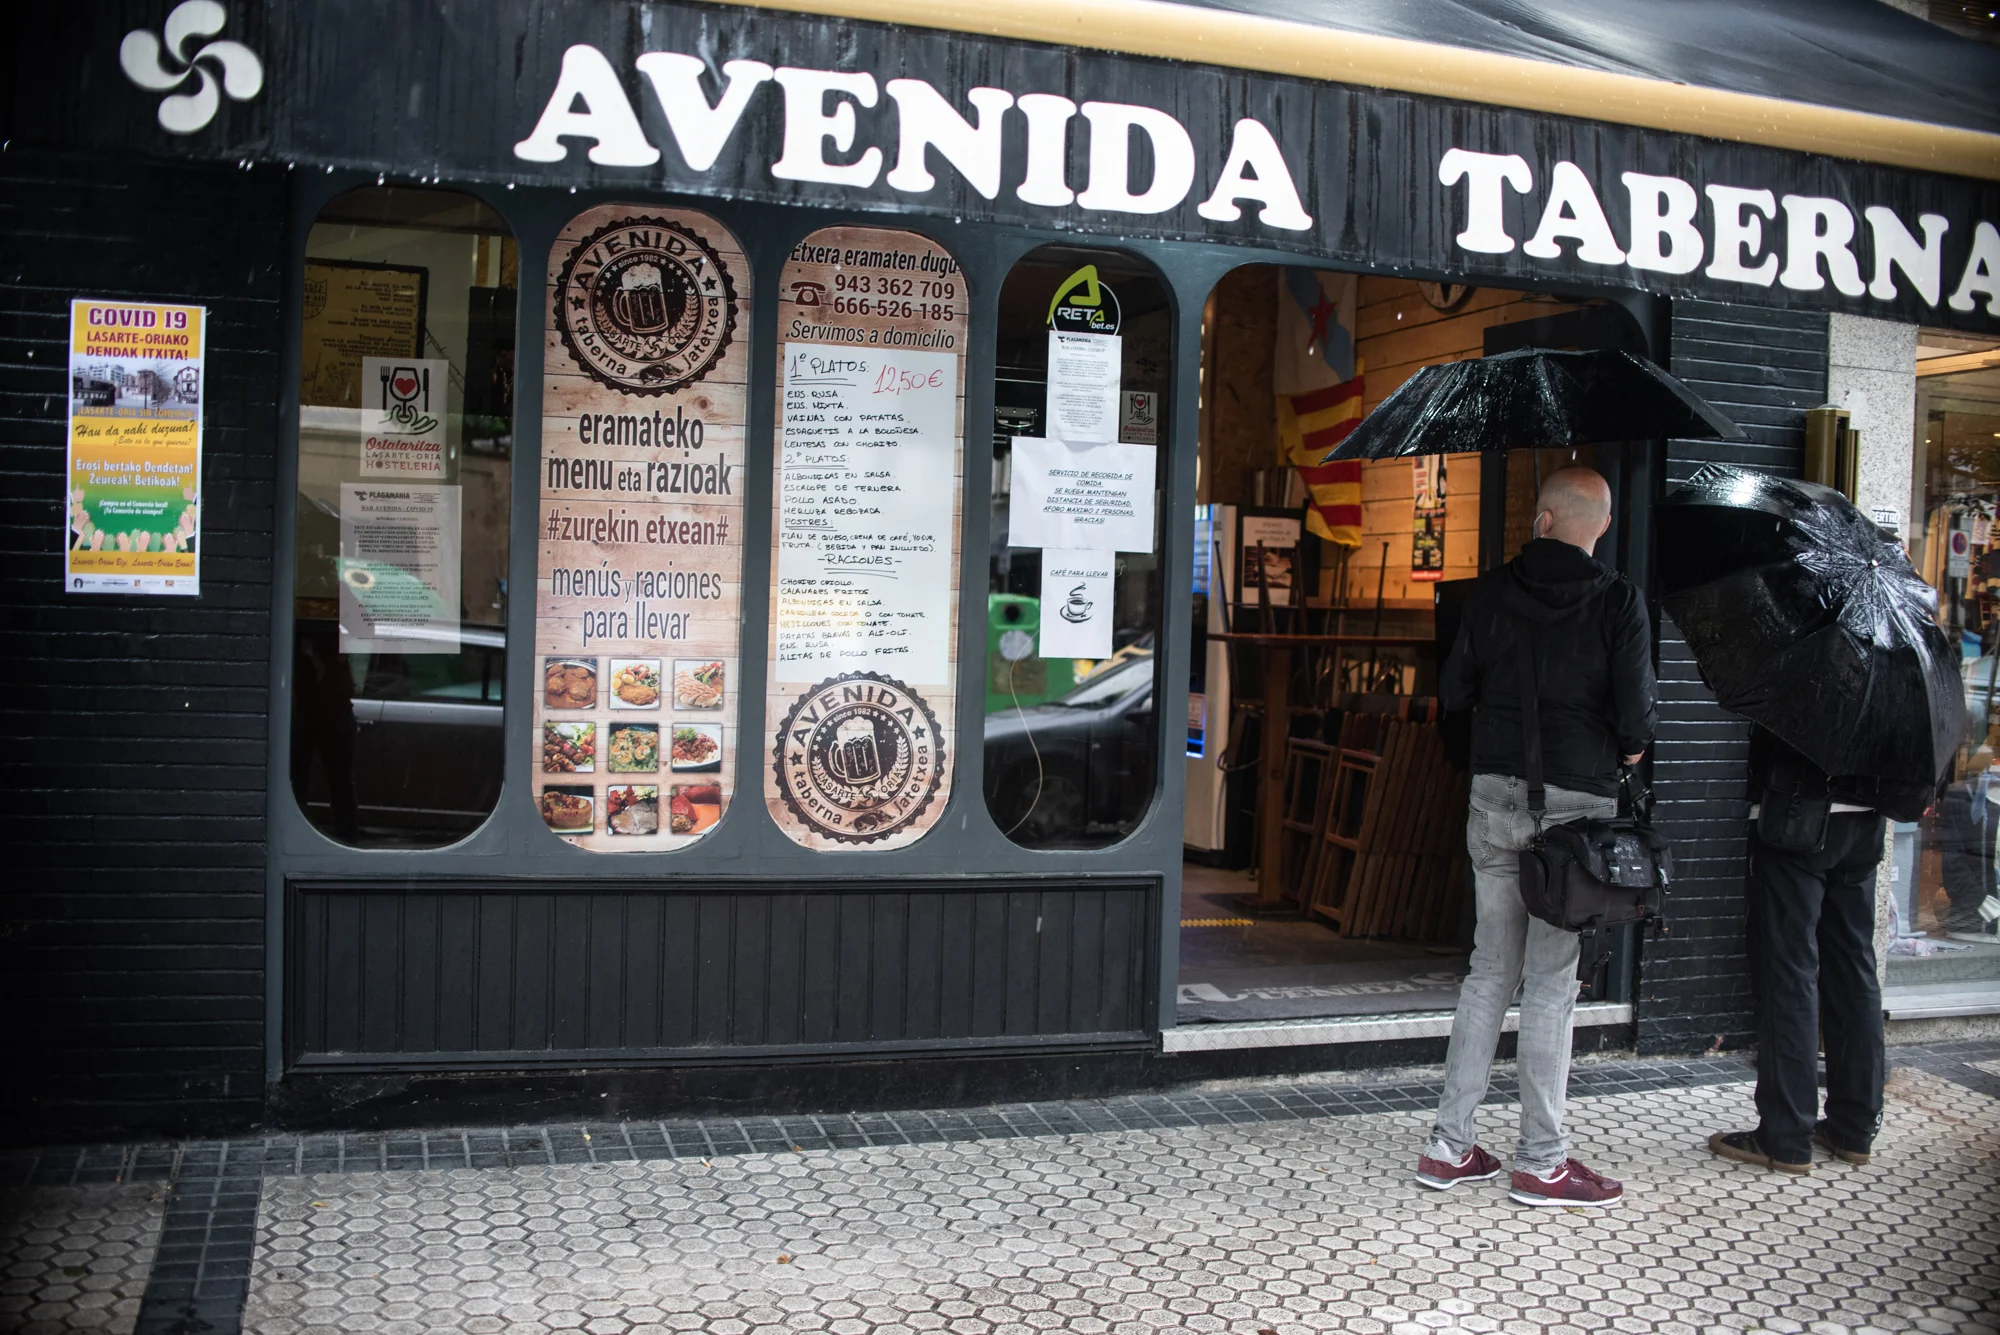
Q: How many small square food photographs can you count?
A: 9